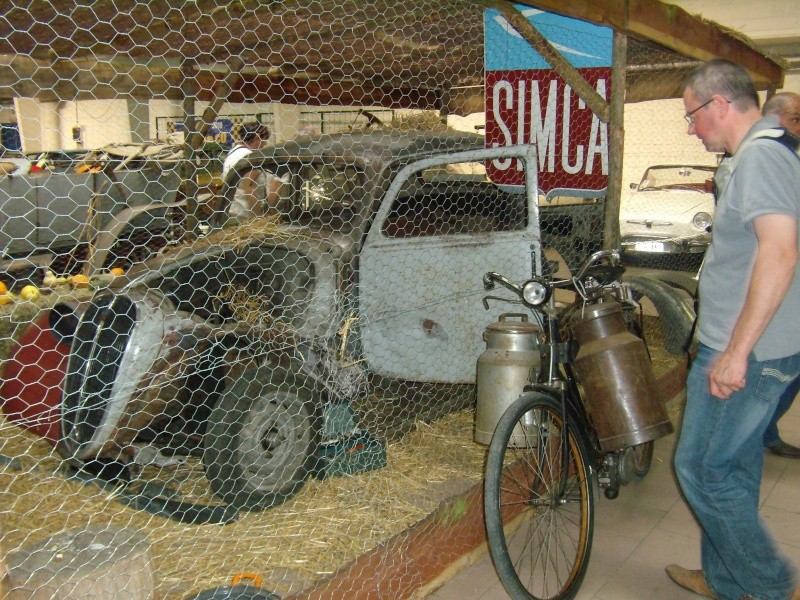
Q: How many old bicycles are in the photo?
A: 1